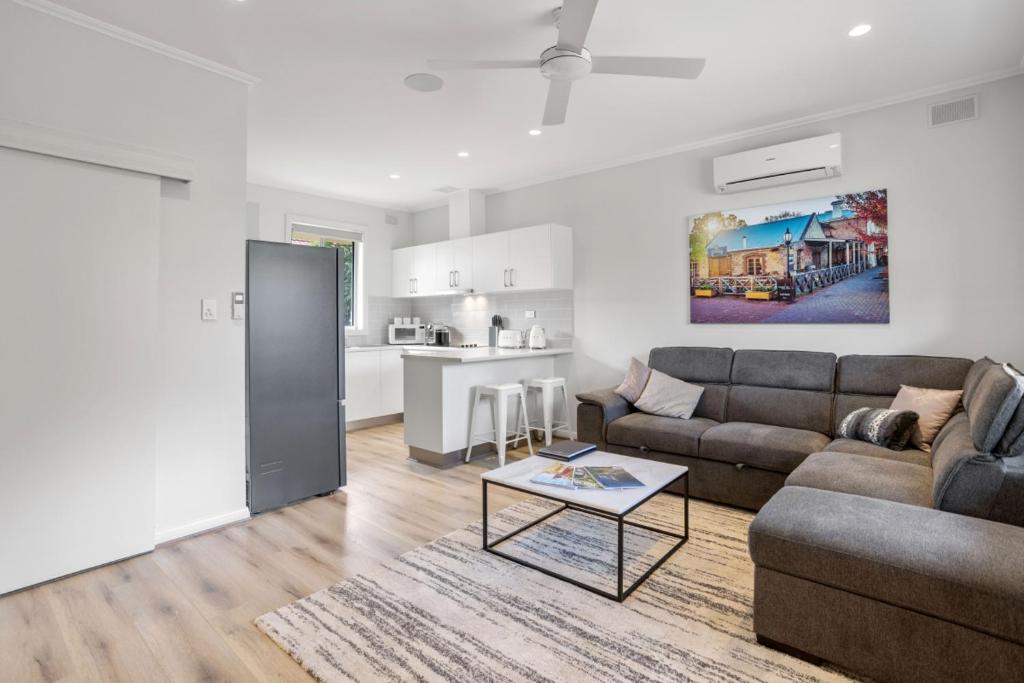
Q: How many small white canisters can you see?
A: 3